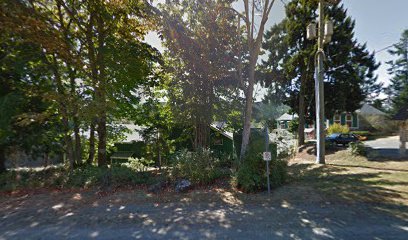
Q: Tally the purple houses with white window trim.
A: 0